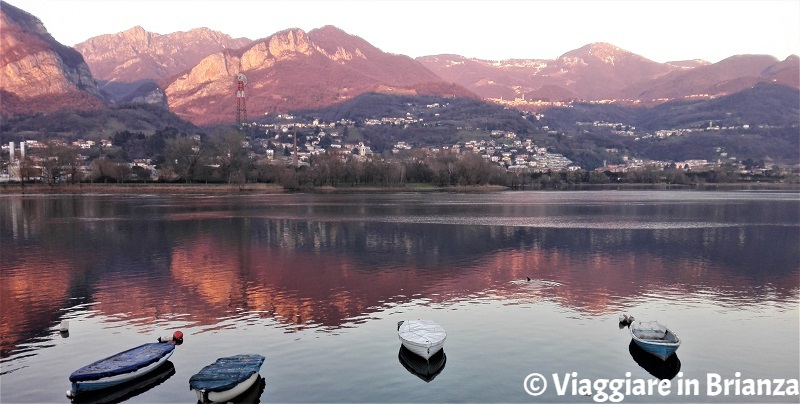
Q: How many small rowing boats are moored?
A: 4